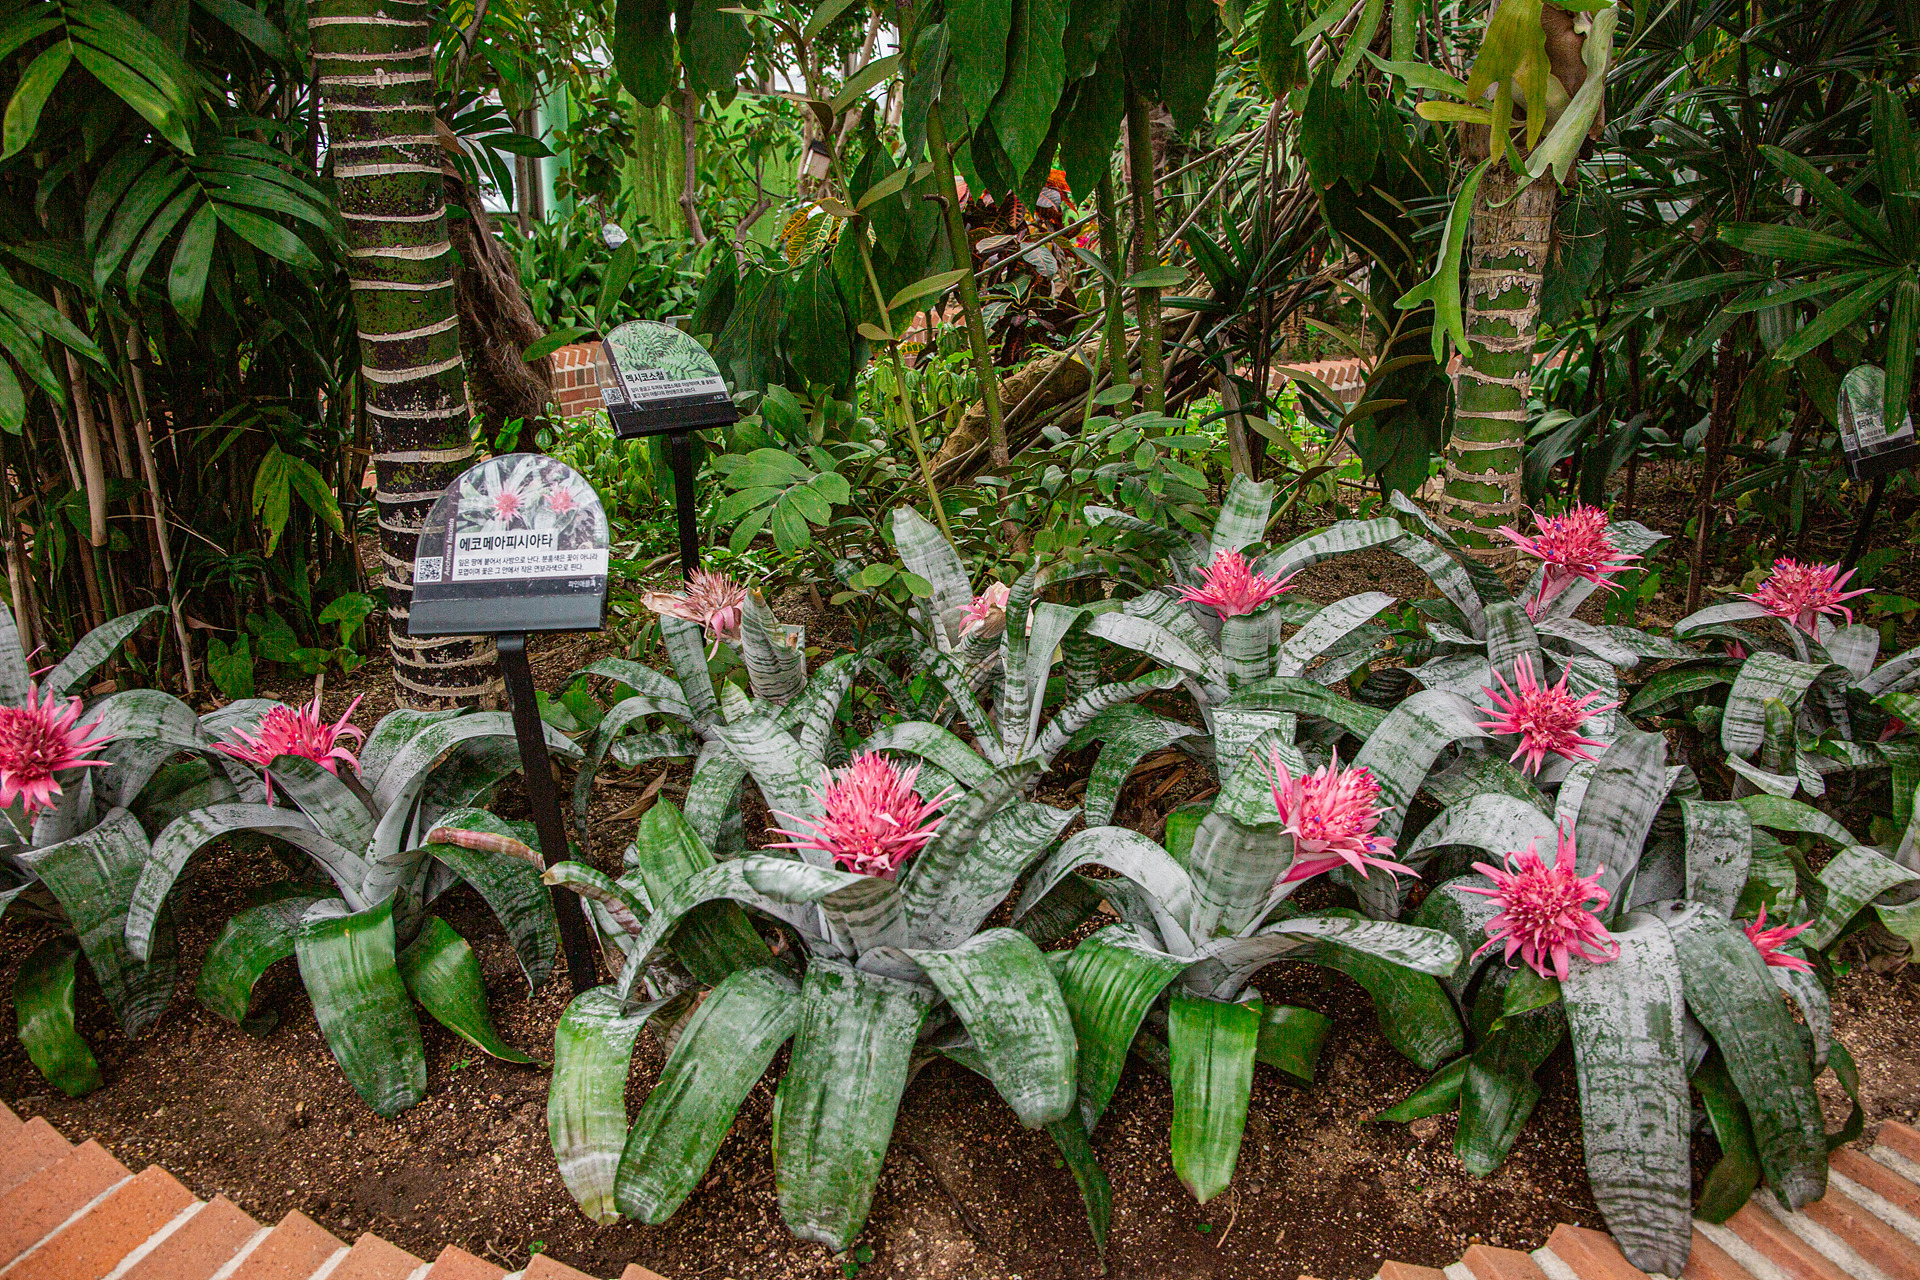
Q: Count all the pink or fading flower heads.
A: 12